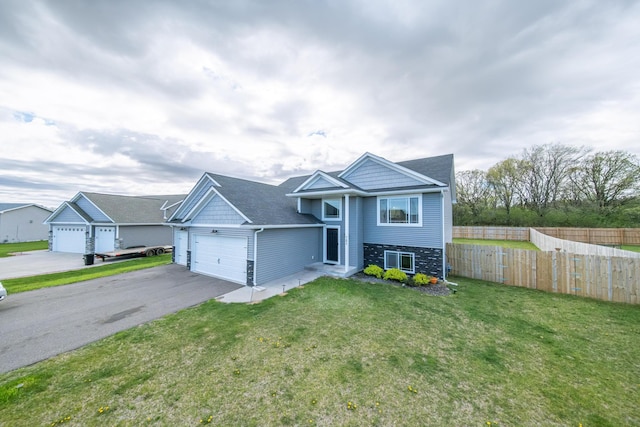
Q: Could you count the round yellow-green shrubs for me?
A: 3